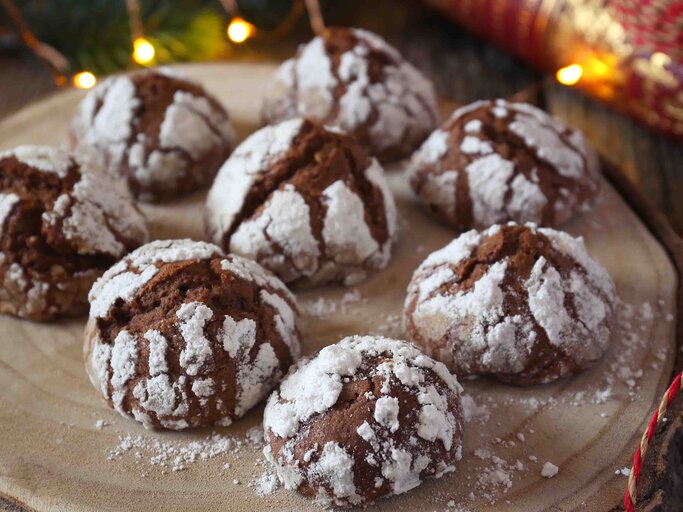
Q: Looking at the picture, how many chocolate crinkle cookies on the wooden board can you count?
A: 8